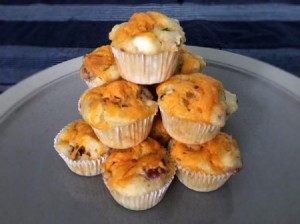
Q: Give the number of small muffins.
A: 9